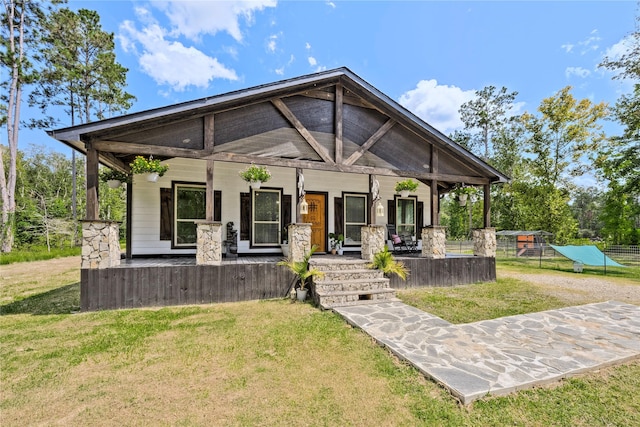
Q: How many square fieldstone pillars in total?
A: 6